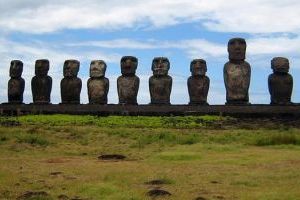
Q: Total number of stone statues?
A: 9